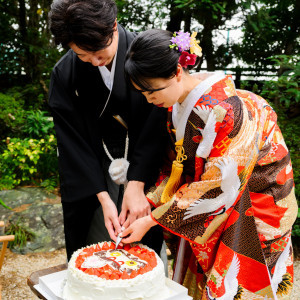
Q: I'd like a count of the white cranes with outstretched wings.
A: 4